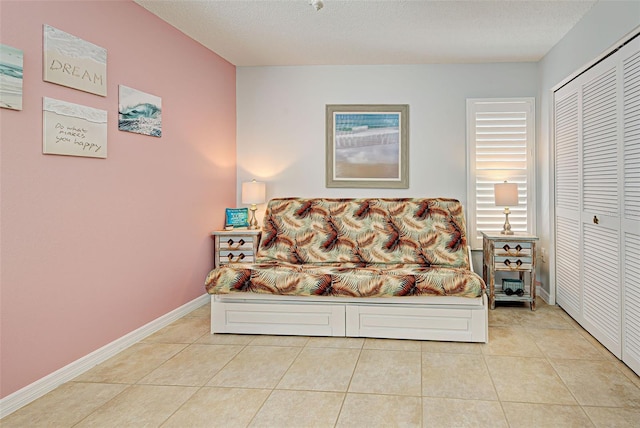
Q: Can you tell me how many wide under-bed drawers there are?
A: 2